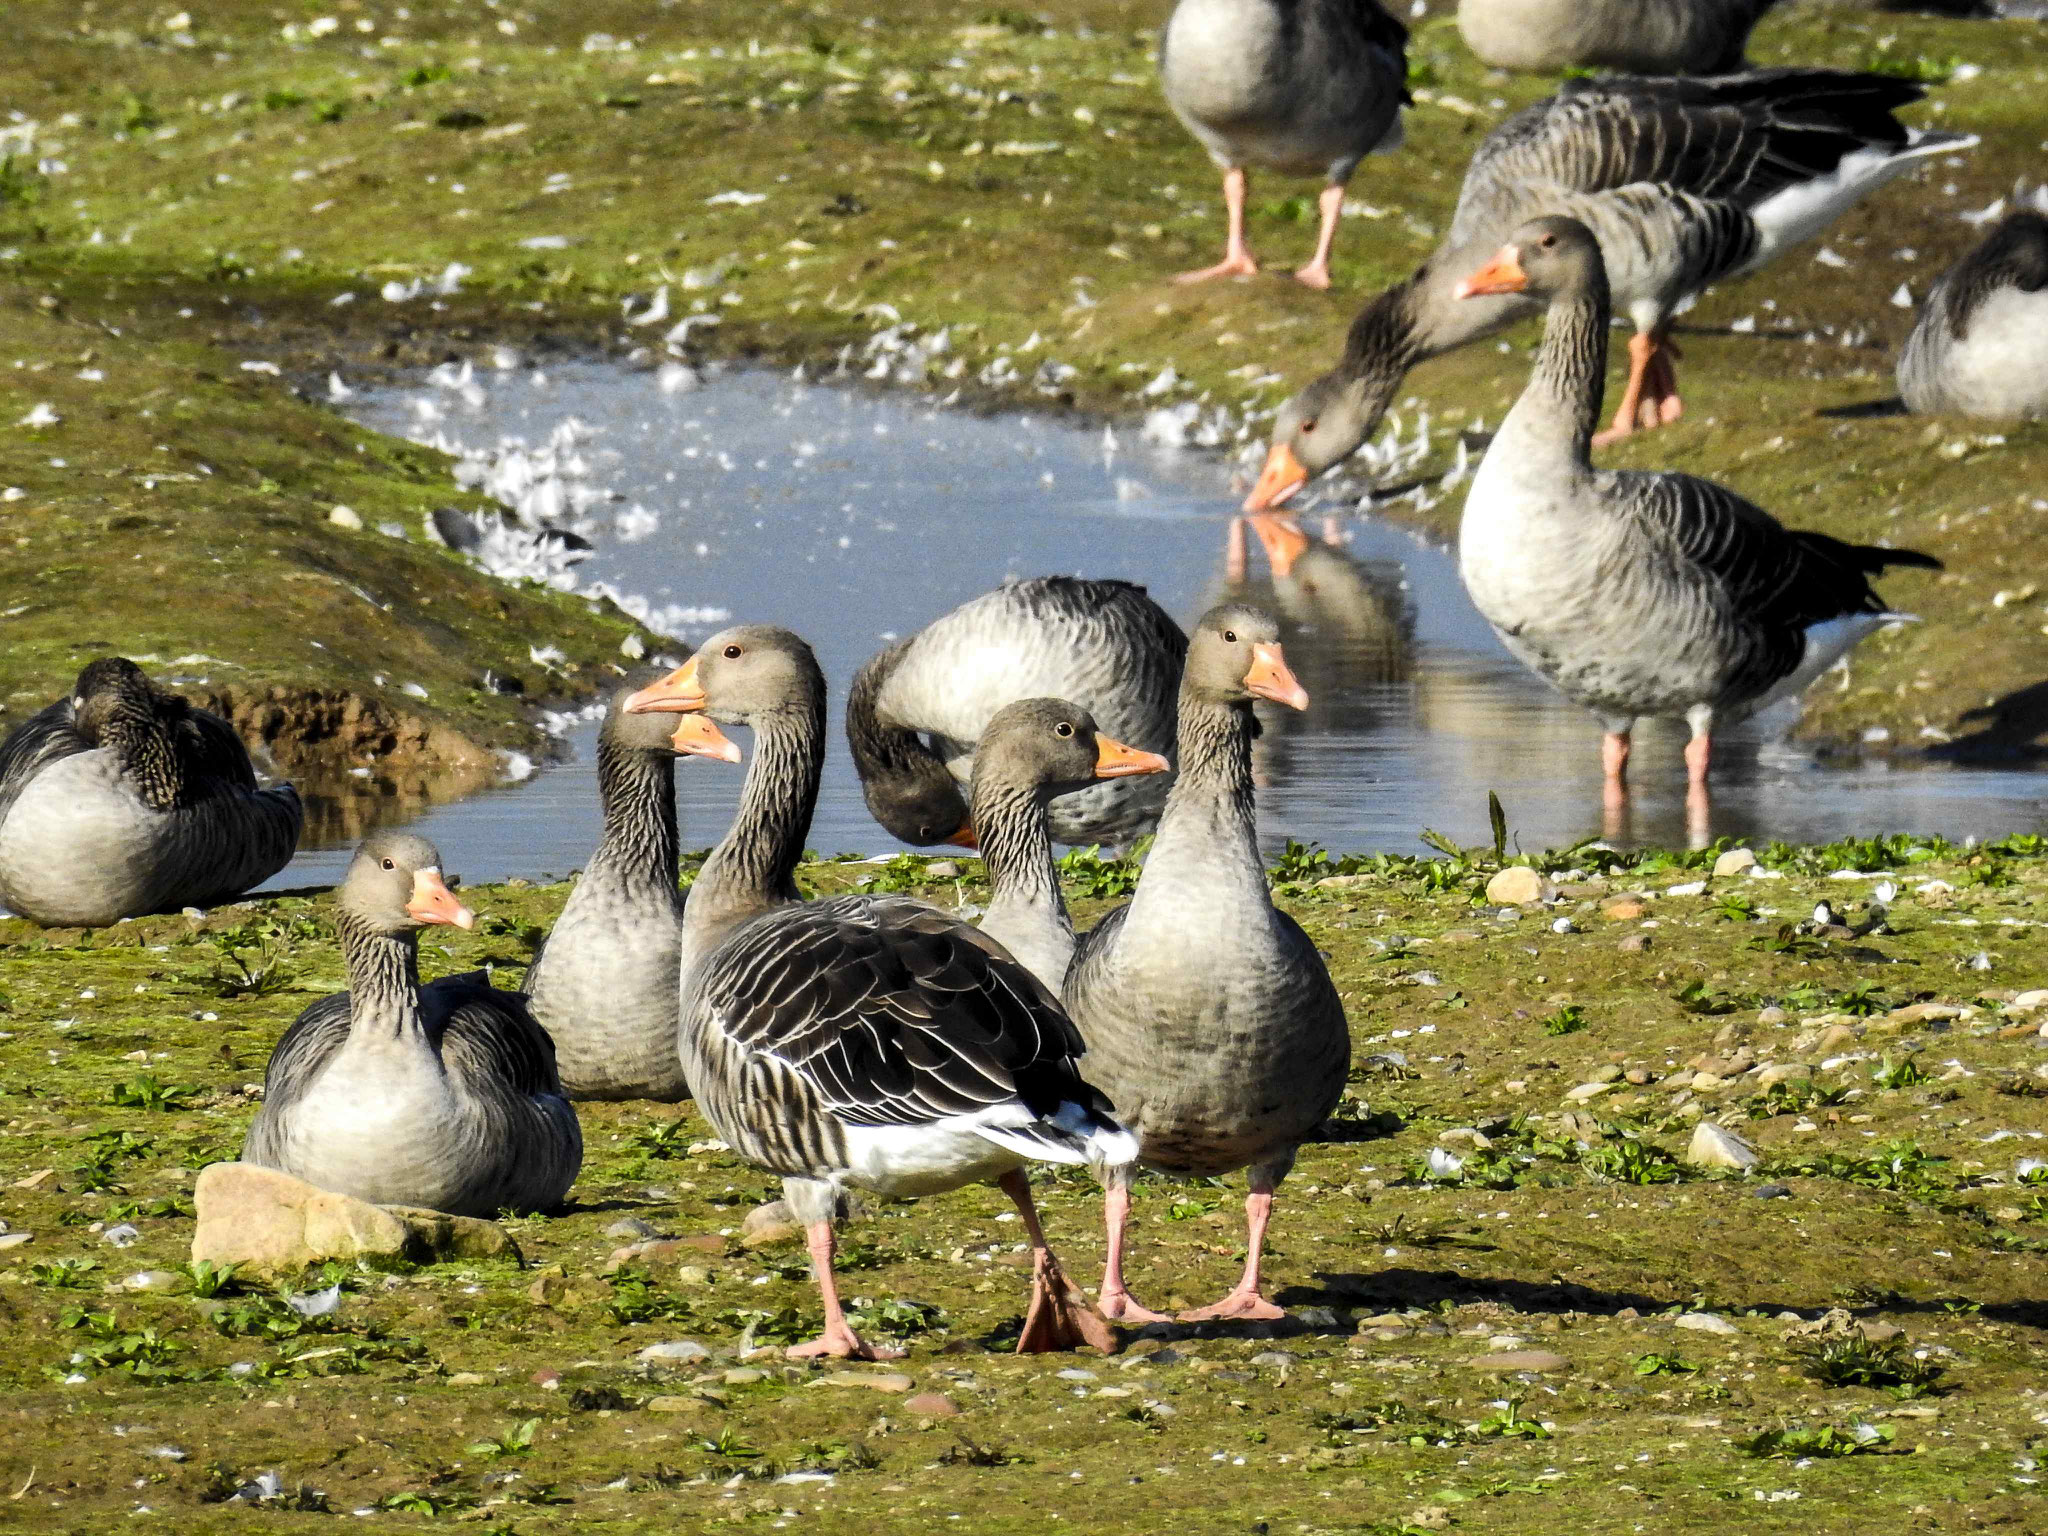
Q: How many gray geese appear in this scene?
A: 12